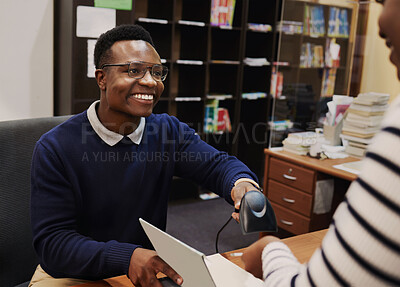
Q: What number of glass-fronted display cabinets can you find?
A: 1